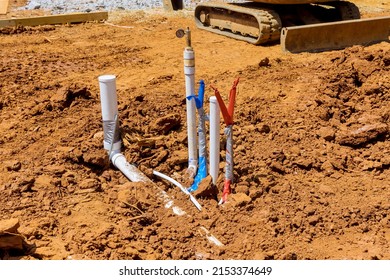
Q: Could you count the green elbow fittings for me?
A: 0